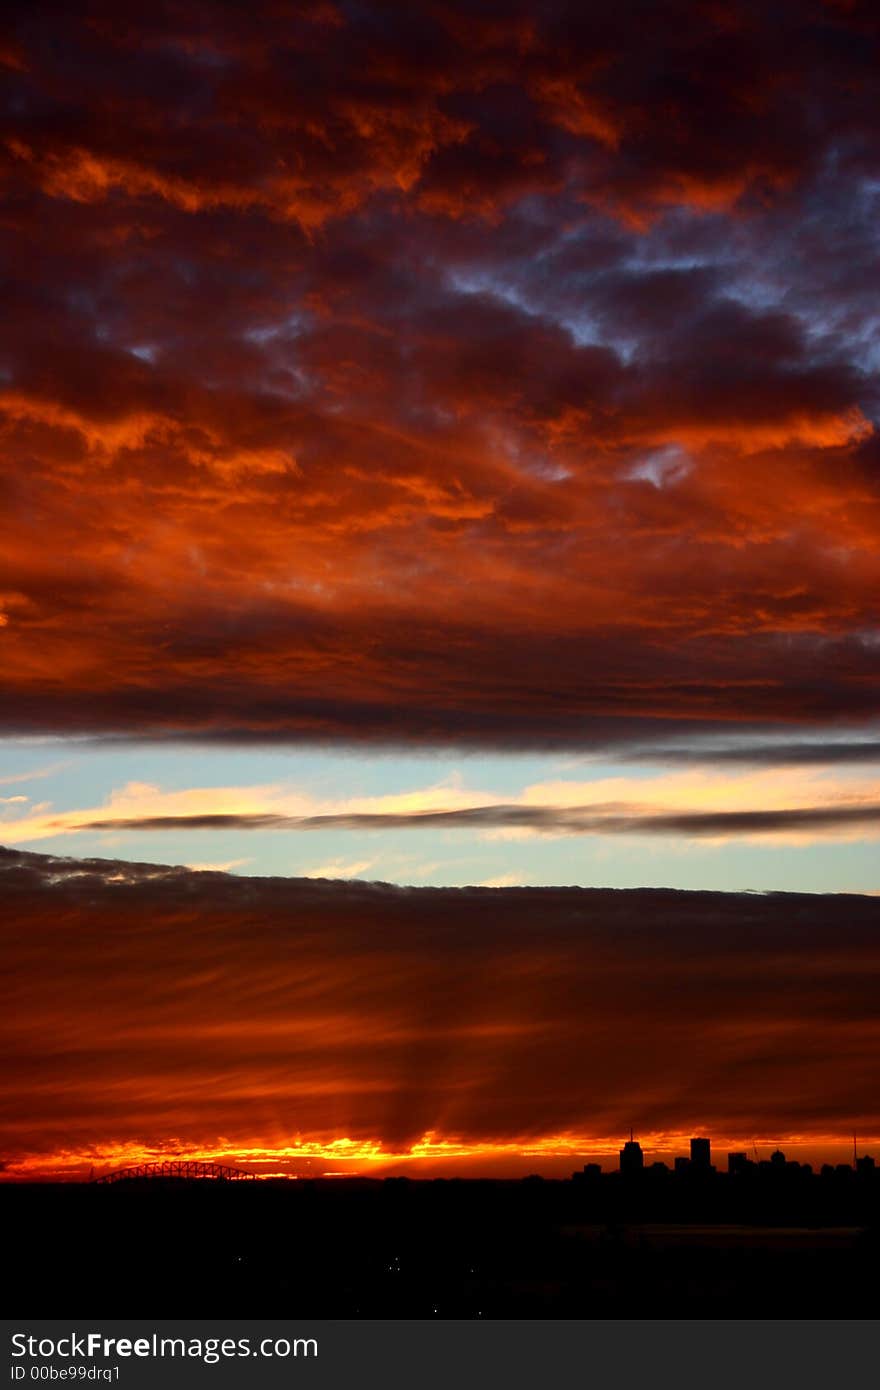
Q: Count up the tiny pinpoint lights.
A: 7